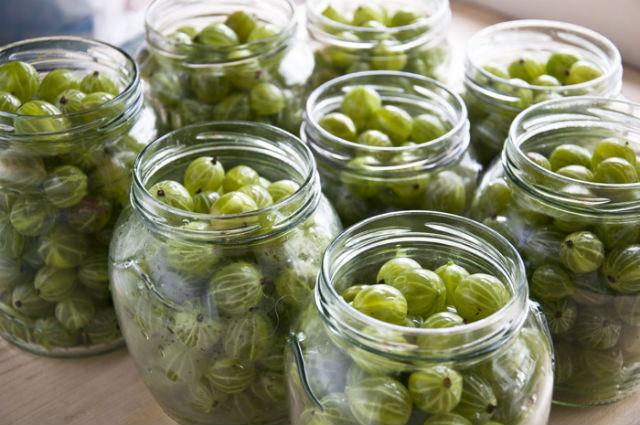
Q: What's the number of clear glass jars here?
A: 8